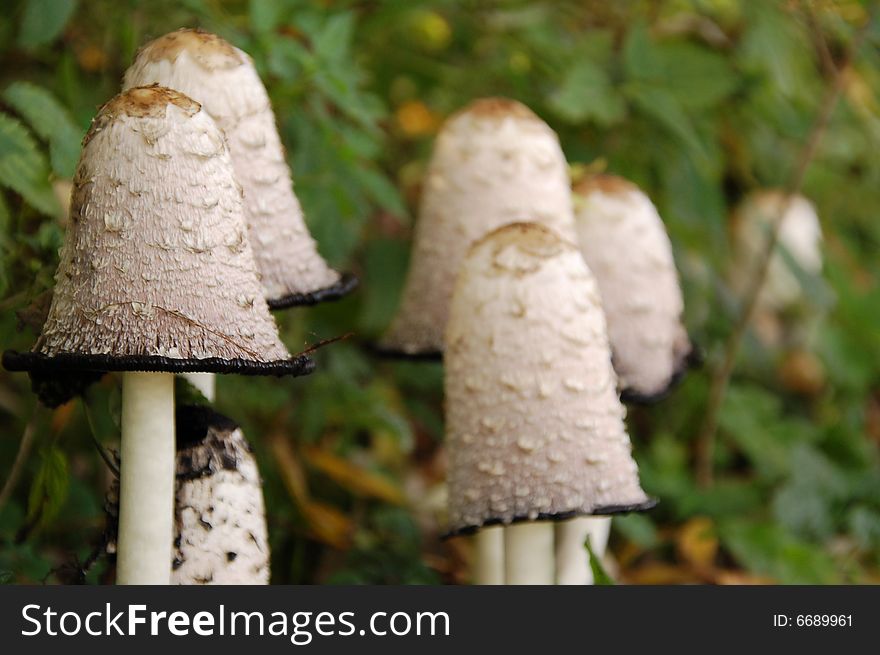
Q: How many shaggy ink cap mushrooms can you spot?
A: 7